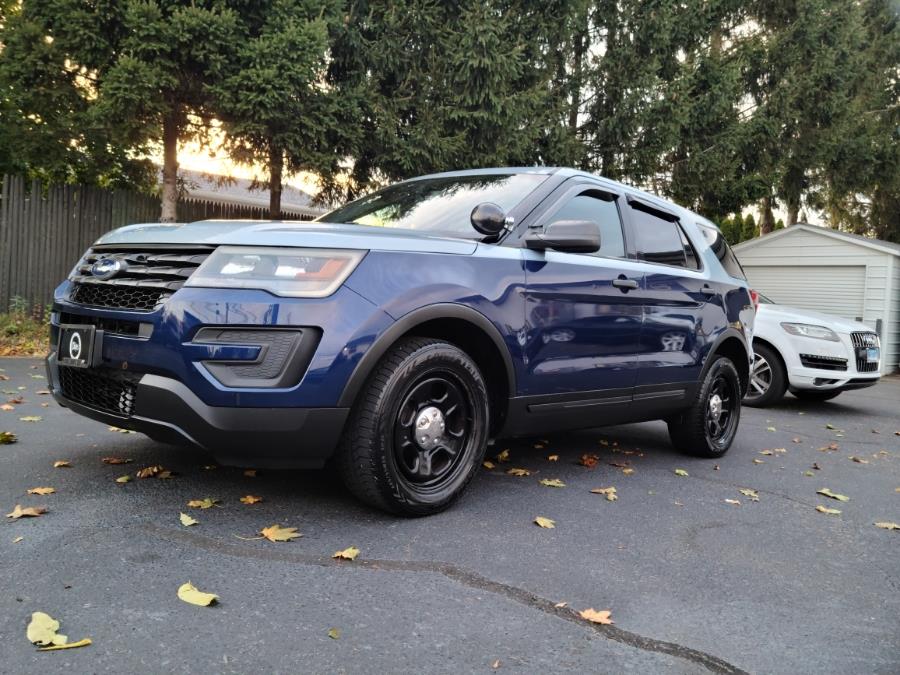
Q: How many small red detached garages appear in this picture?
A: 0